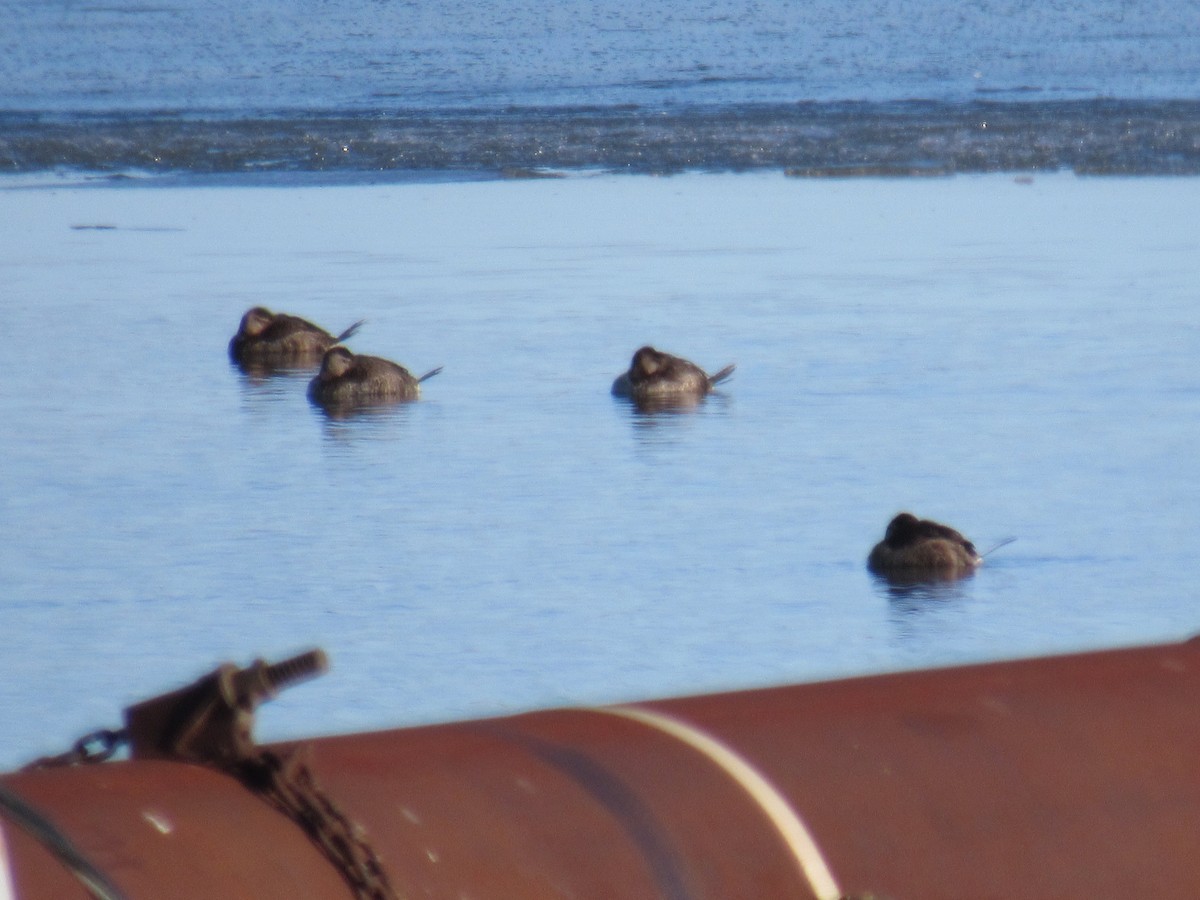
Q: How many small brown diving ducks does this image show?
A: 4